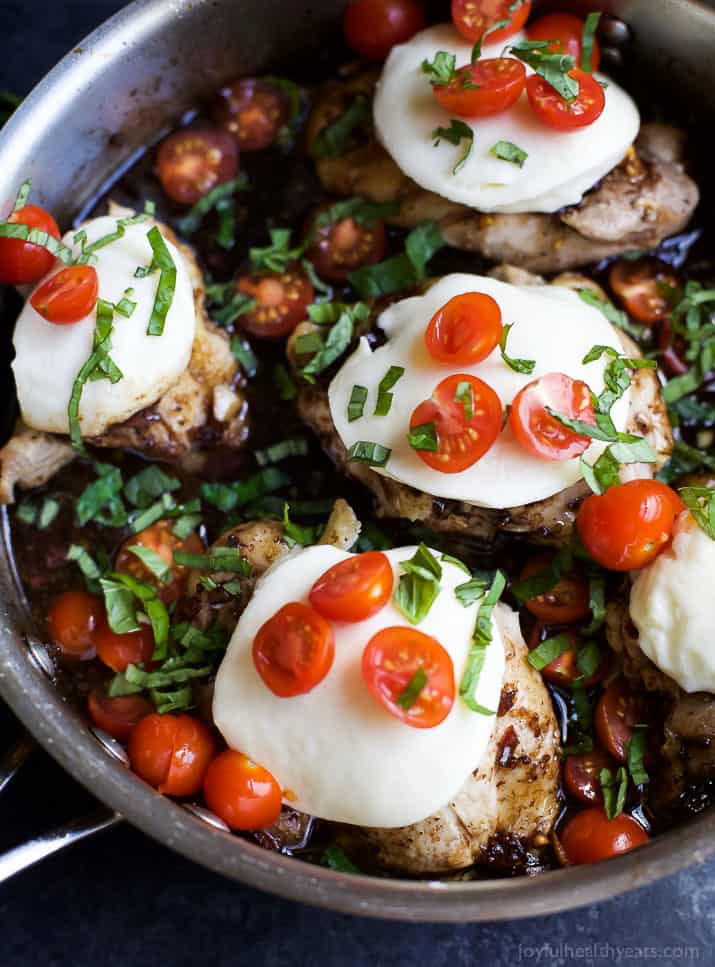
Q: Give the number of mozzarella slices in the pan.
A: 5